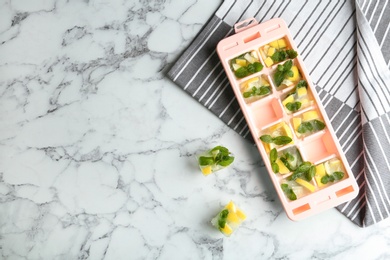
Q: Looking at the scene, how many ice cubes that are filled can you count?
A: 10